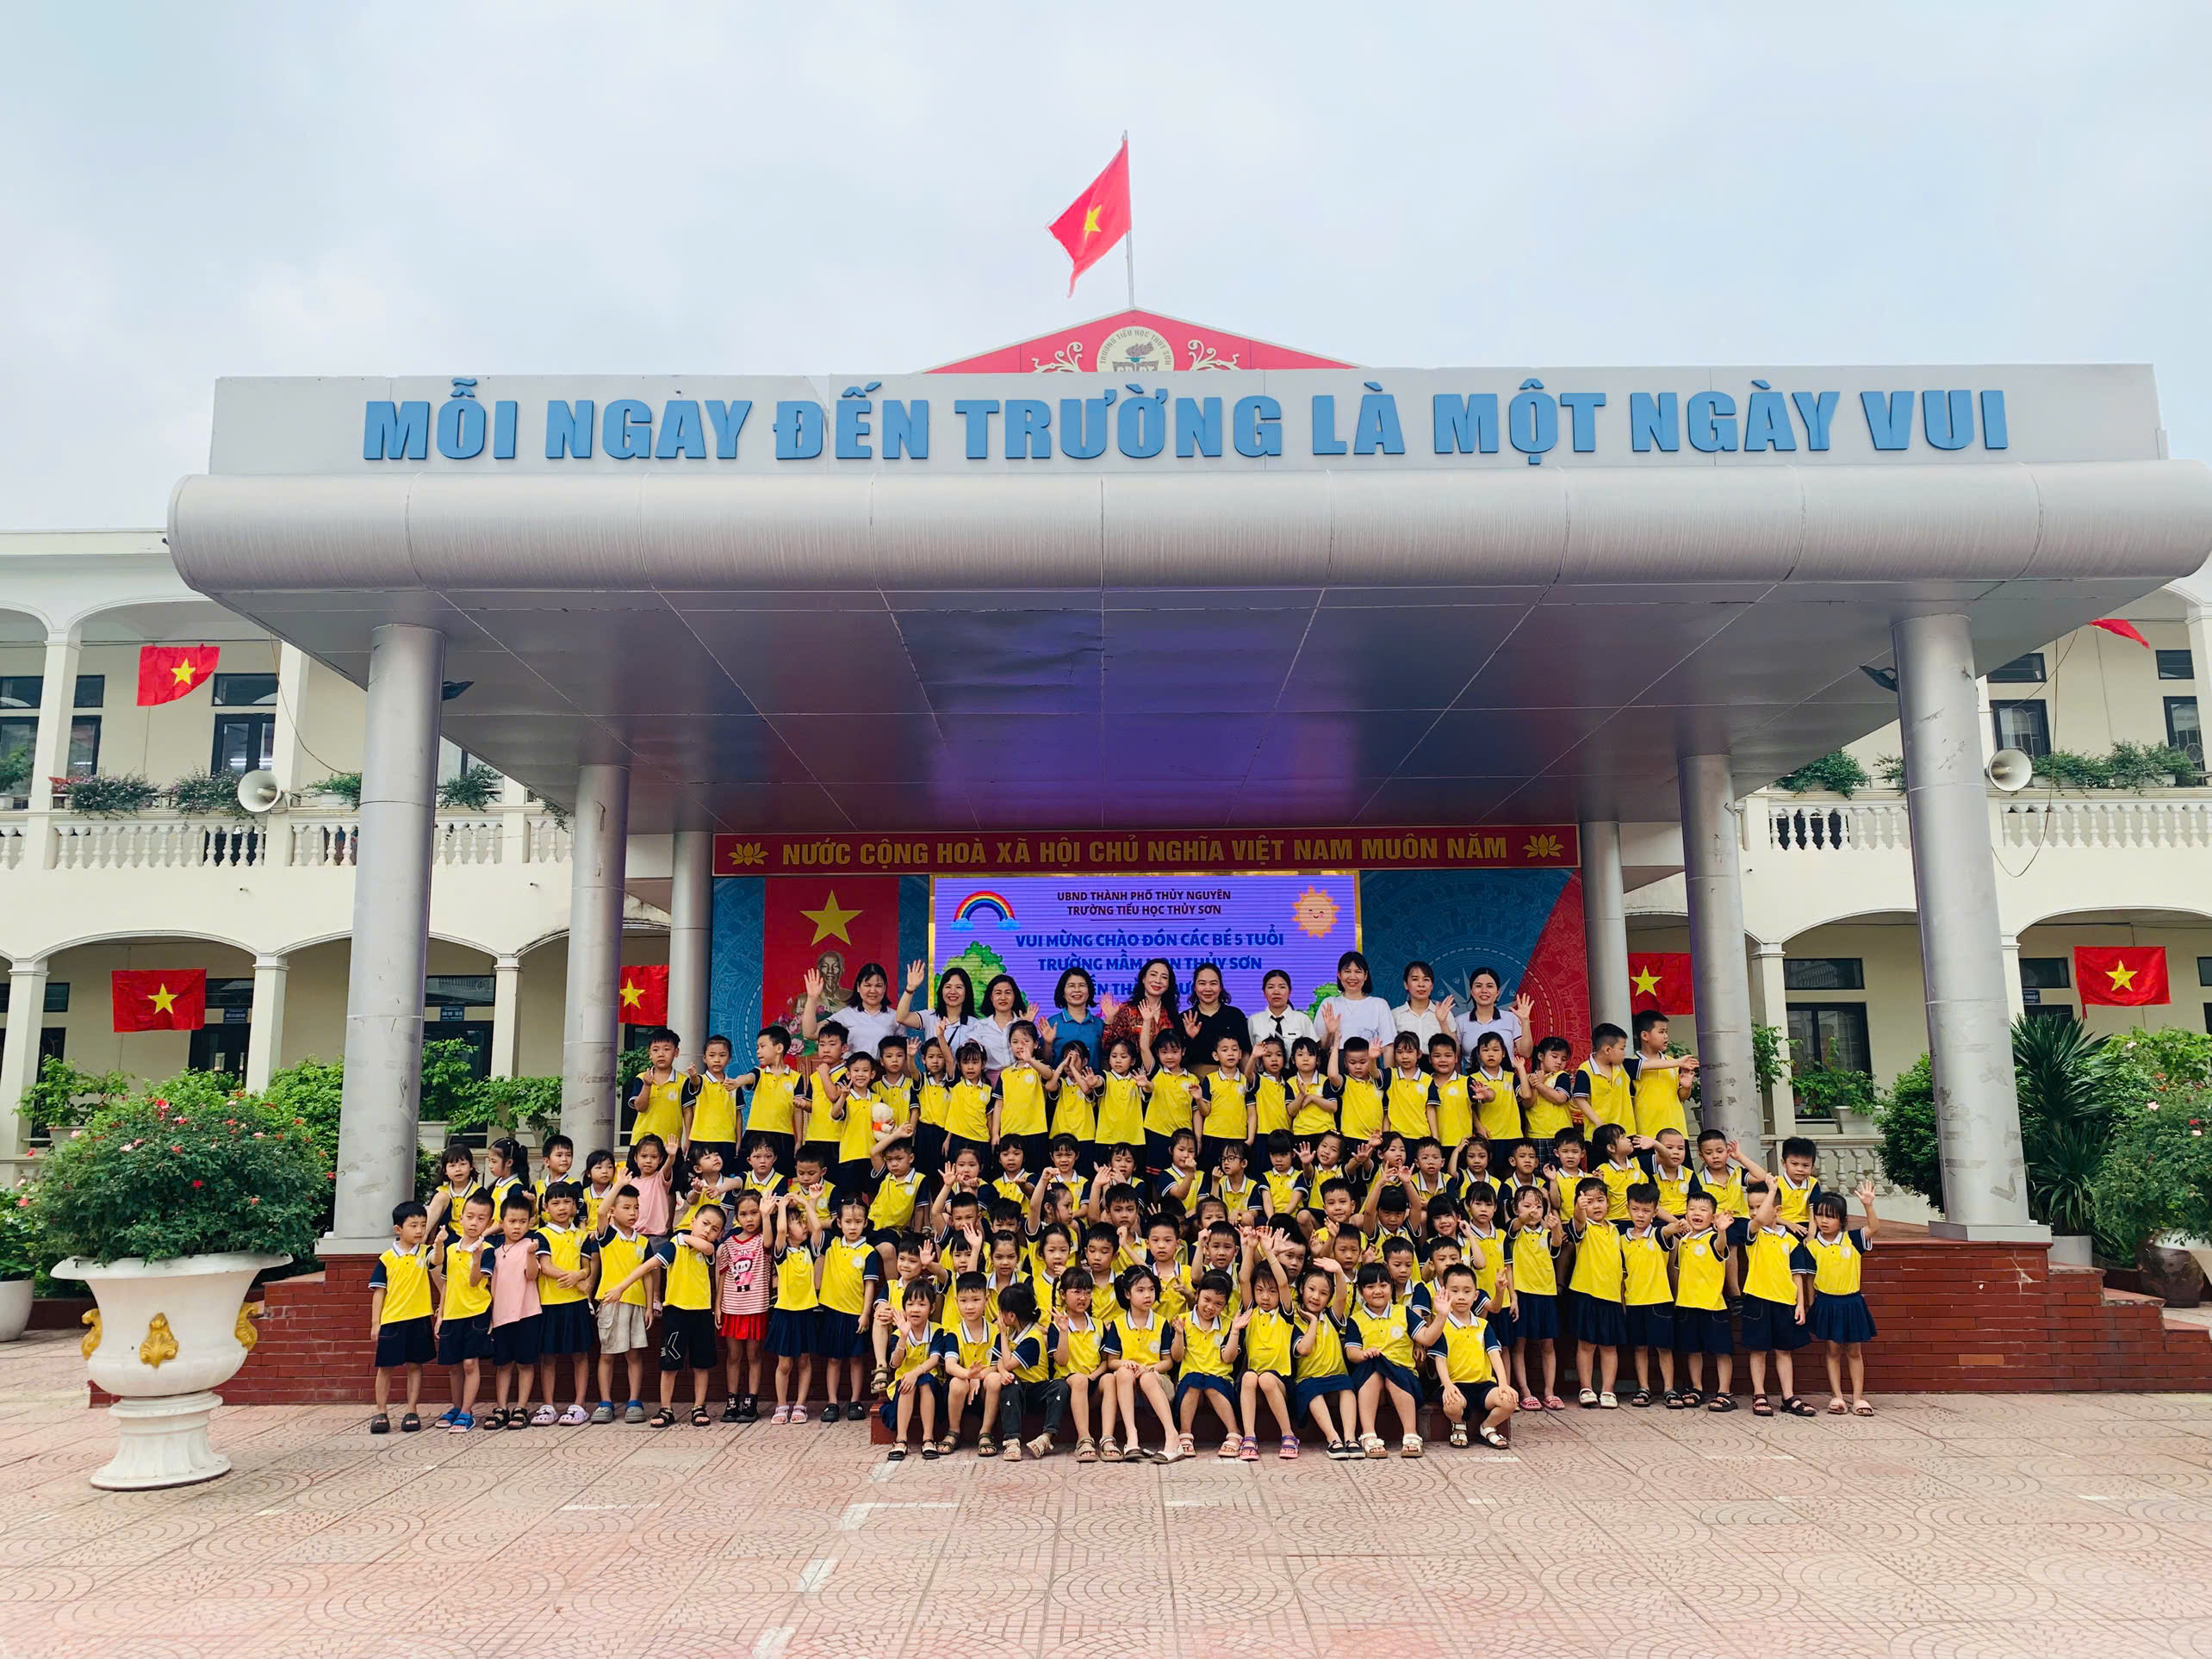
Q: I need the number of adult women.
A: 10